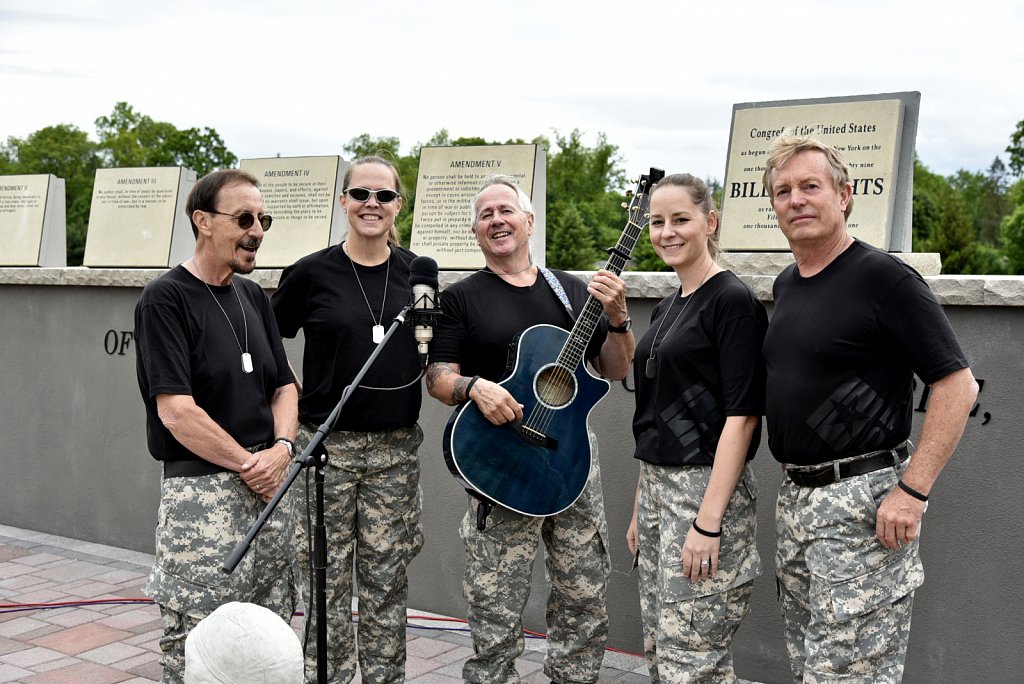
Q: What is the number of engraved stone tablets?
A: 5